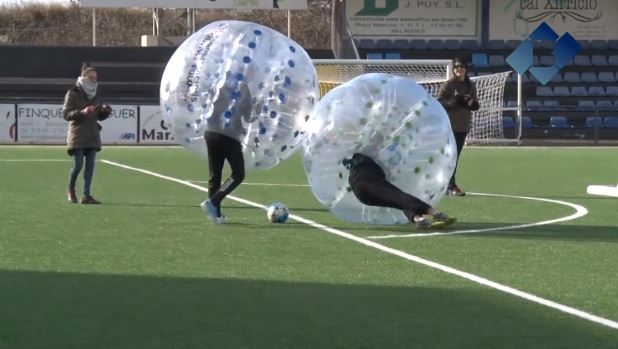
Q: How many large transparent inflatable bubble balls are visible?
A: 2